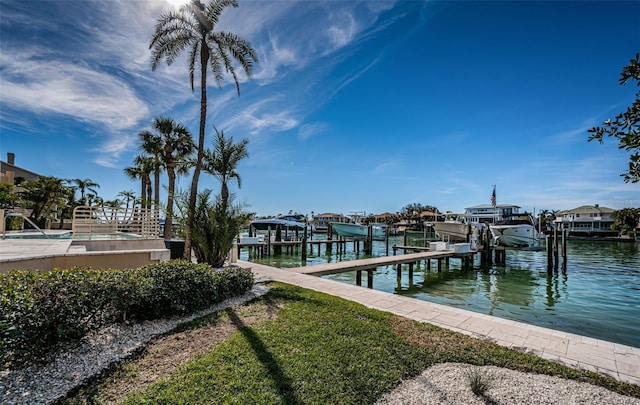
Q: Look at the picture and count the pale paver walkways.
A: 1